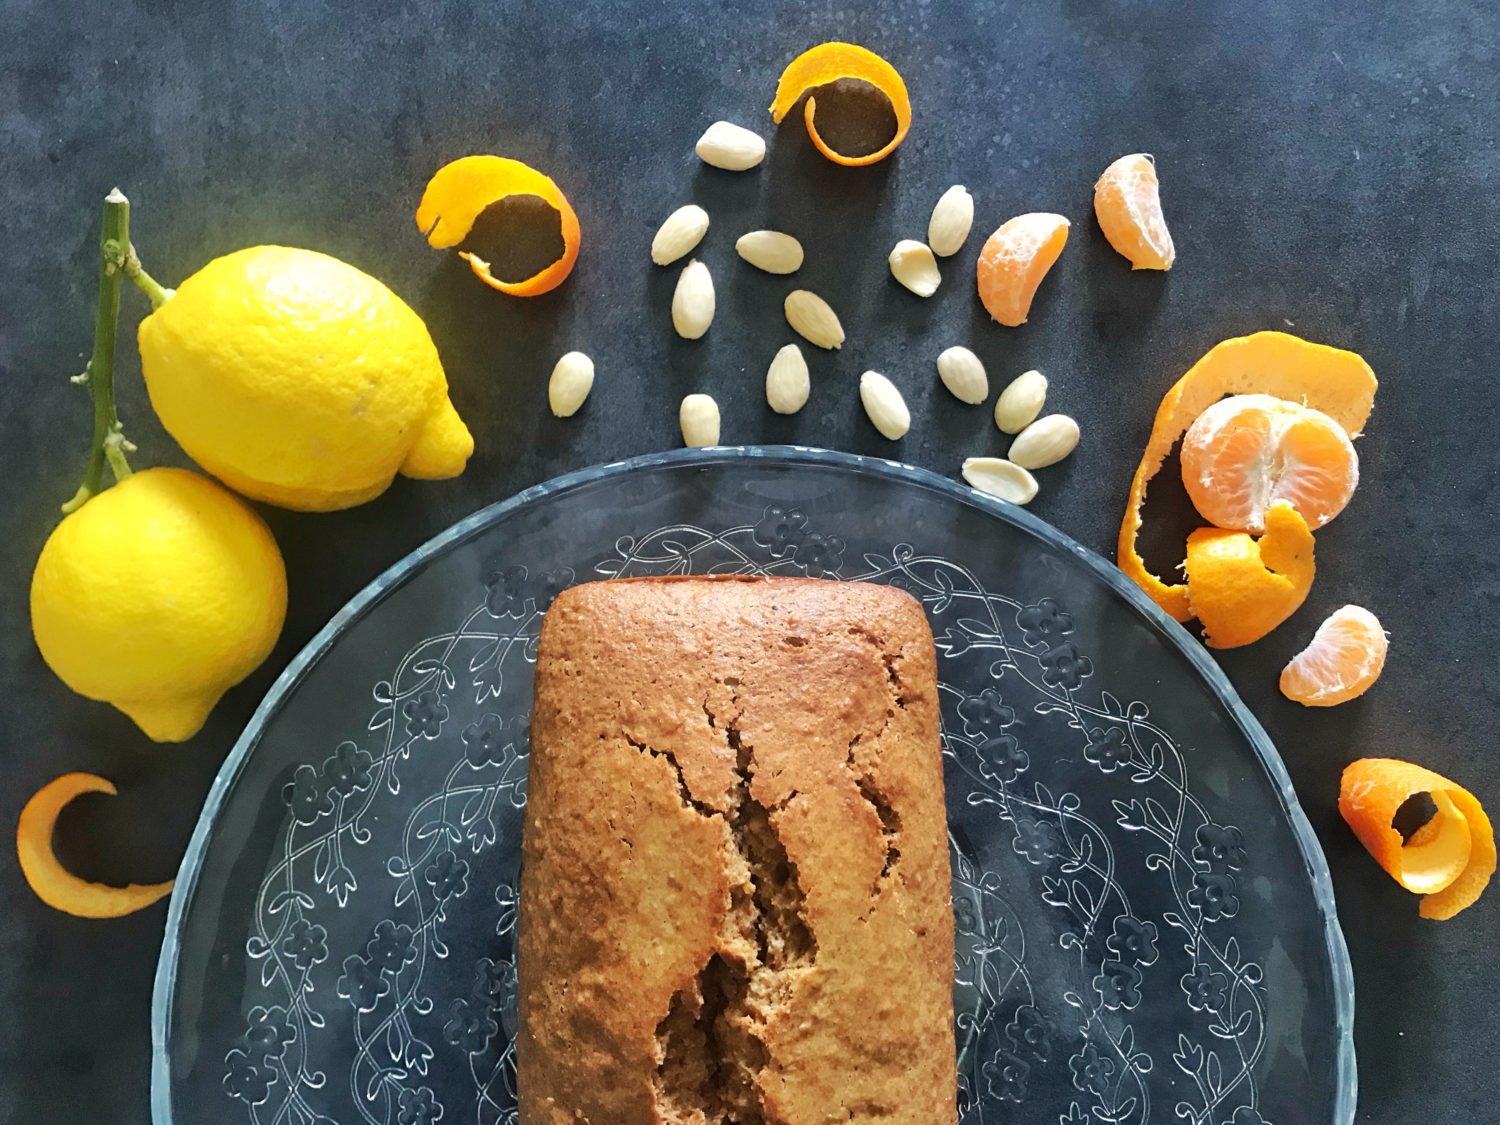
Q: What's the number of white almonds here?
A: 15